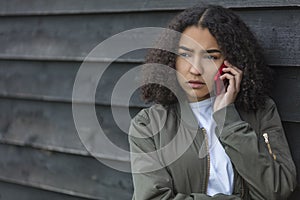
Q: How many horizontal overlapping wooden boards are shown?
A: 6